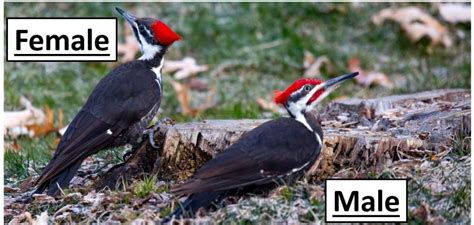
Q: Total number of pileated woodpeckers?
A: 2